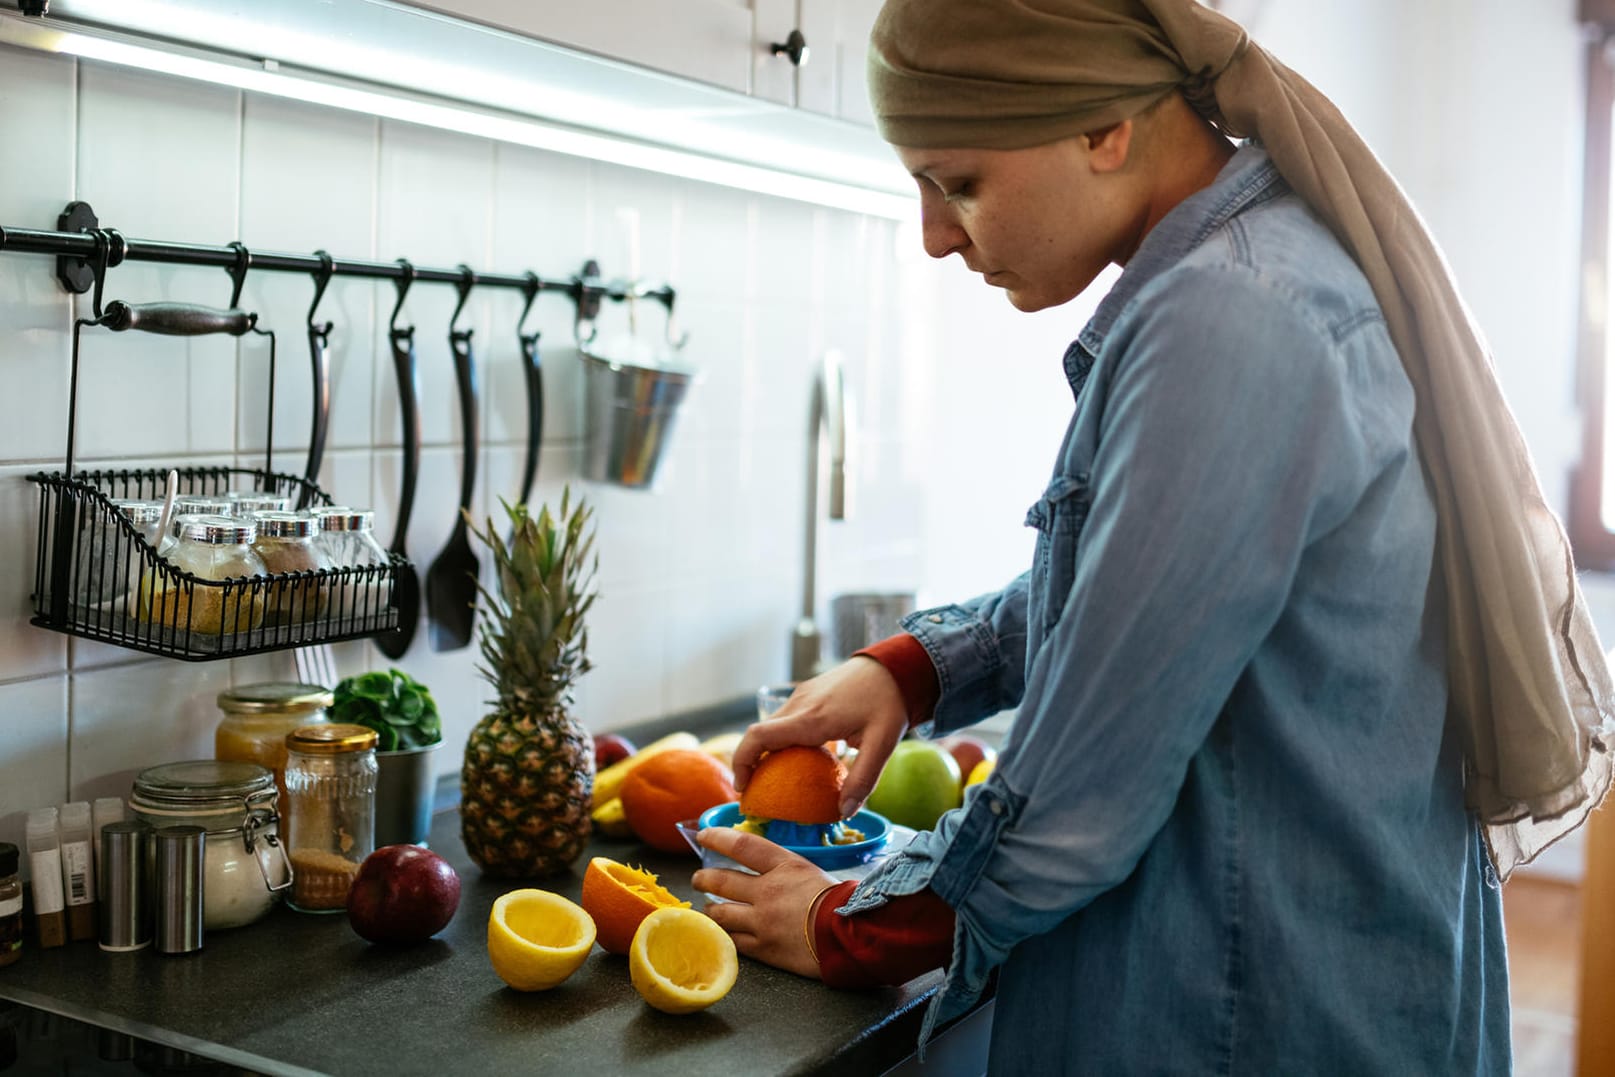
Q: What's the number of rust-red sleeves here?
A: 2